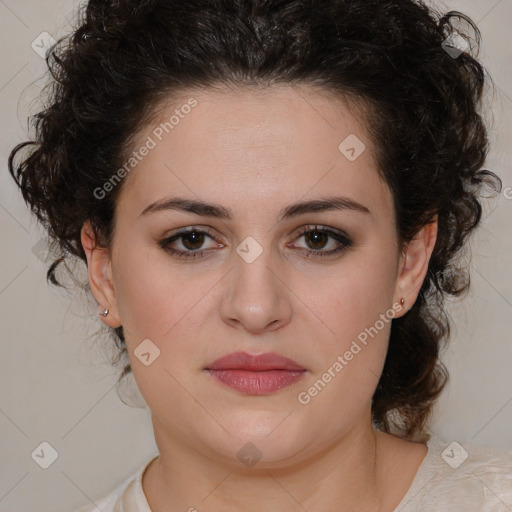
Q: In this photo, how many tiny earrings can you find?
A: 2